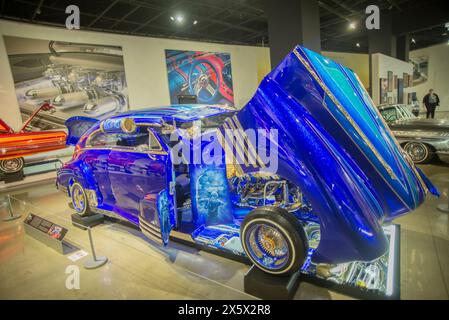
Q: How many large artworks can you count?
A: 2